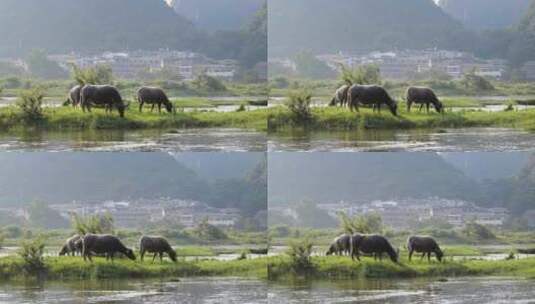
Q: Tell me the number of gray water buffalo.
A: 12